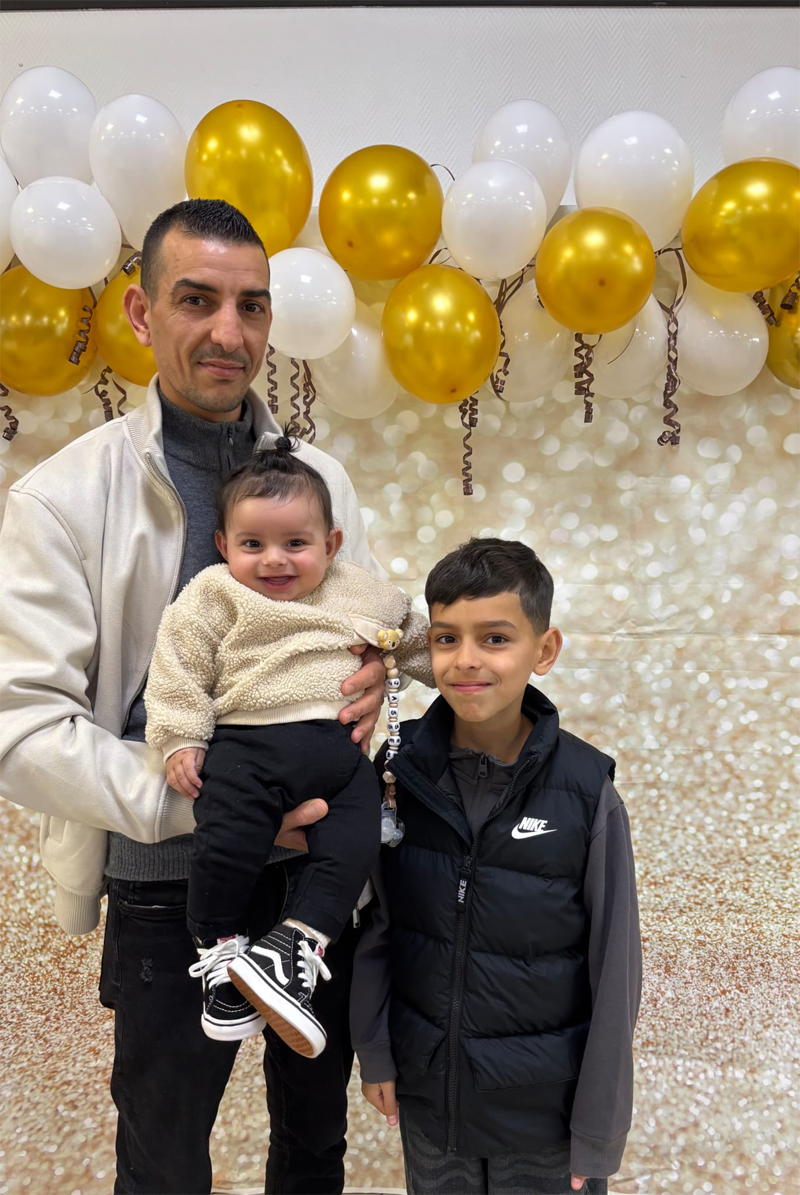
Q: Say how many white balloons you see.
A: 13